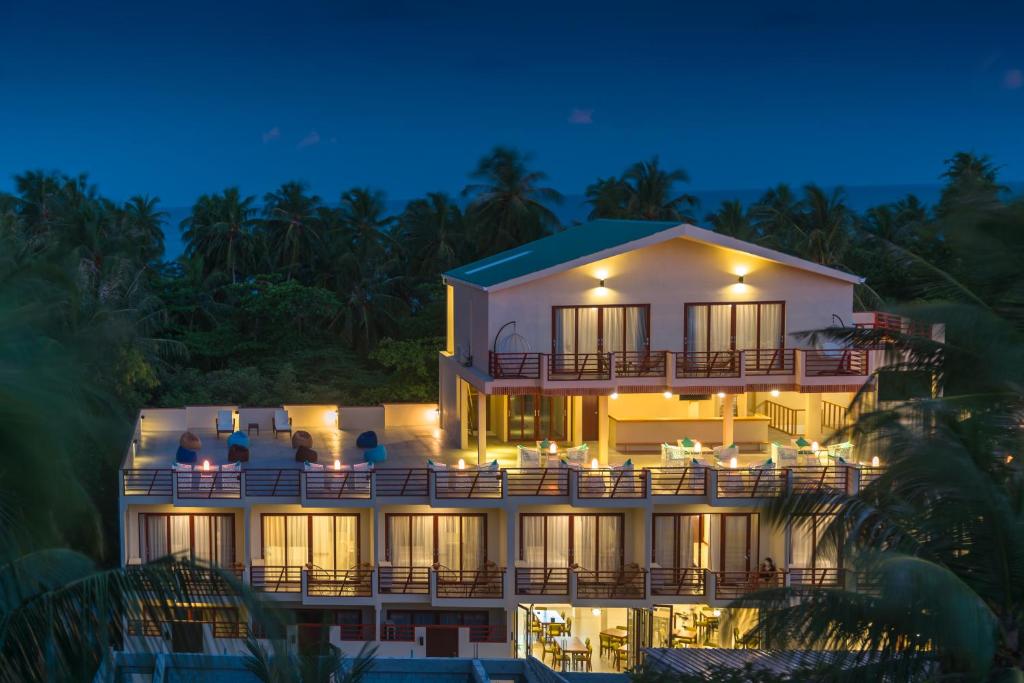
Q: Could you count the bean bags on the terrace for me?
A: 8